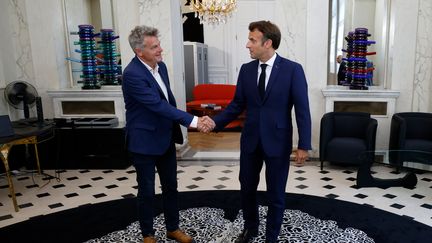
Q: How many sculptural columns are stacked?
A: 2